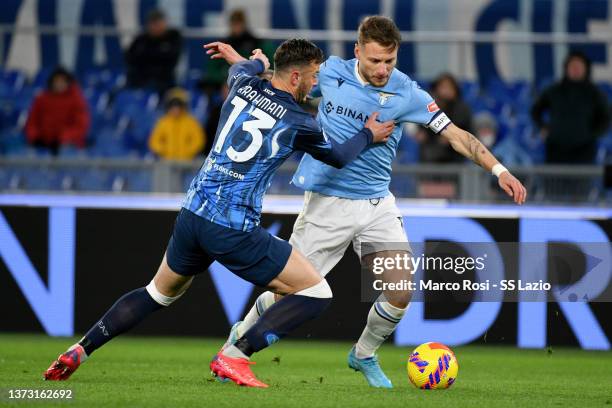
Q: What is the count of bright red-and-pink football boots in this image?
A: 2